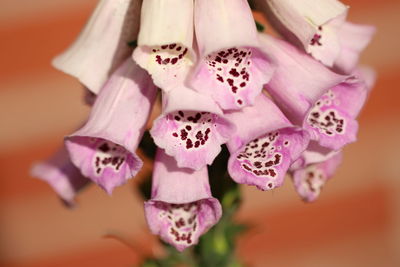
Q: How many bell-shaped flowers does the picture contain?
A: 12